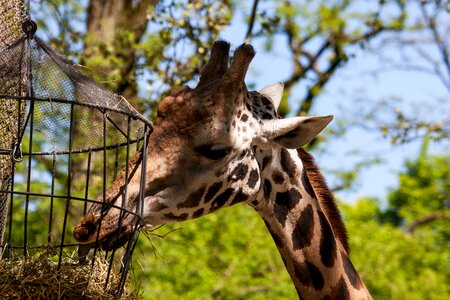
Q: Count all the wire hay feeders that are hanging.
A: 1